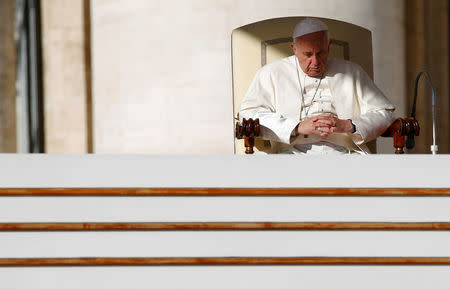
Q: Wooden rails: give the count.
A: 3